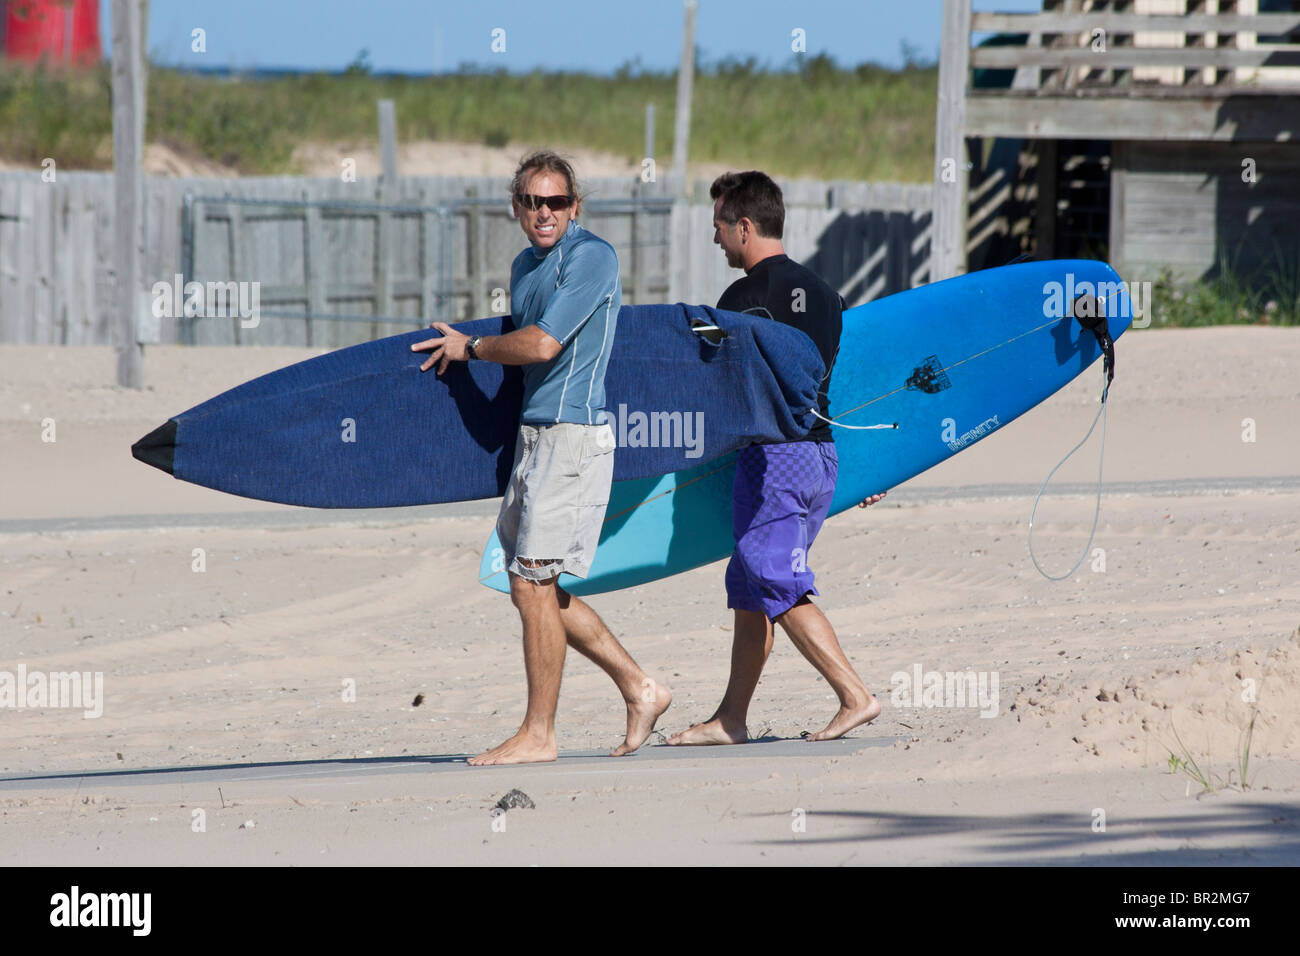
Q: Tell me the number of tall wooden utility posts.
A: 3